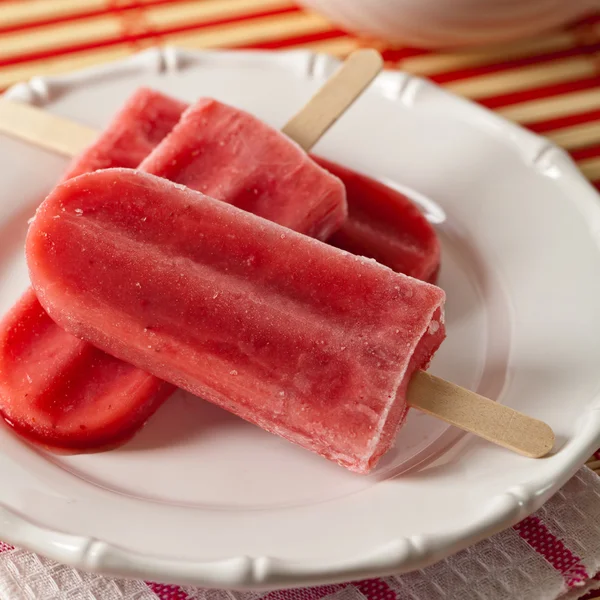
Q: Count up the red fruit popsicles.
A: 3